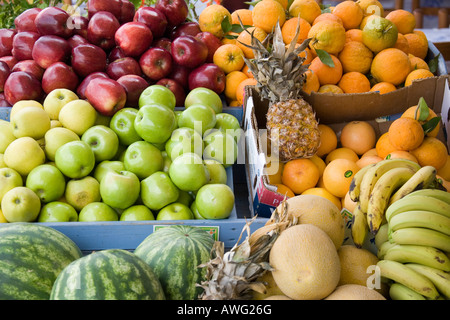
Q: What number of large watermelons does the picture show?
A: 3